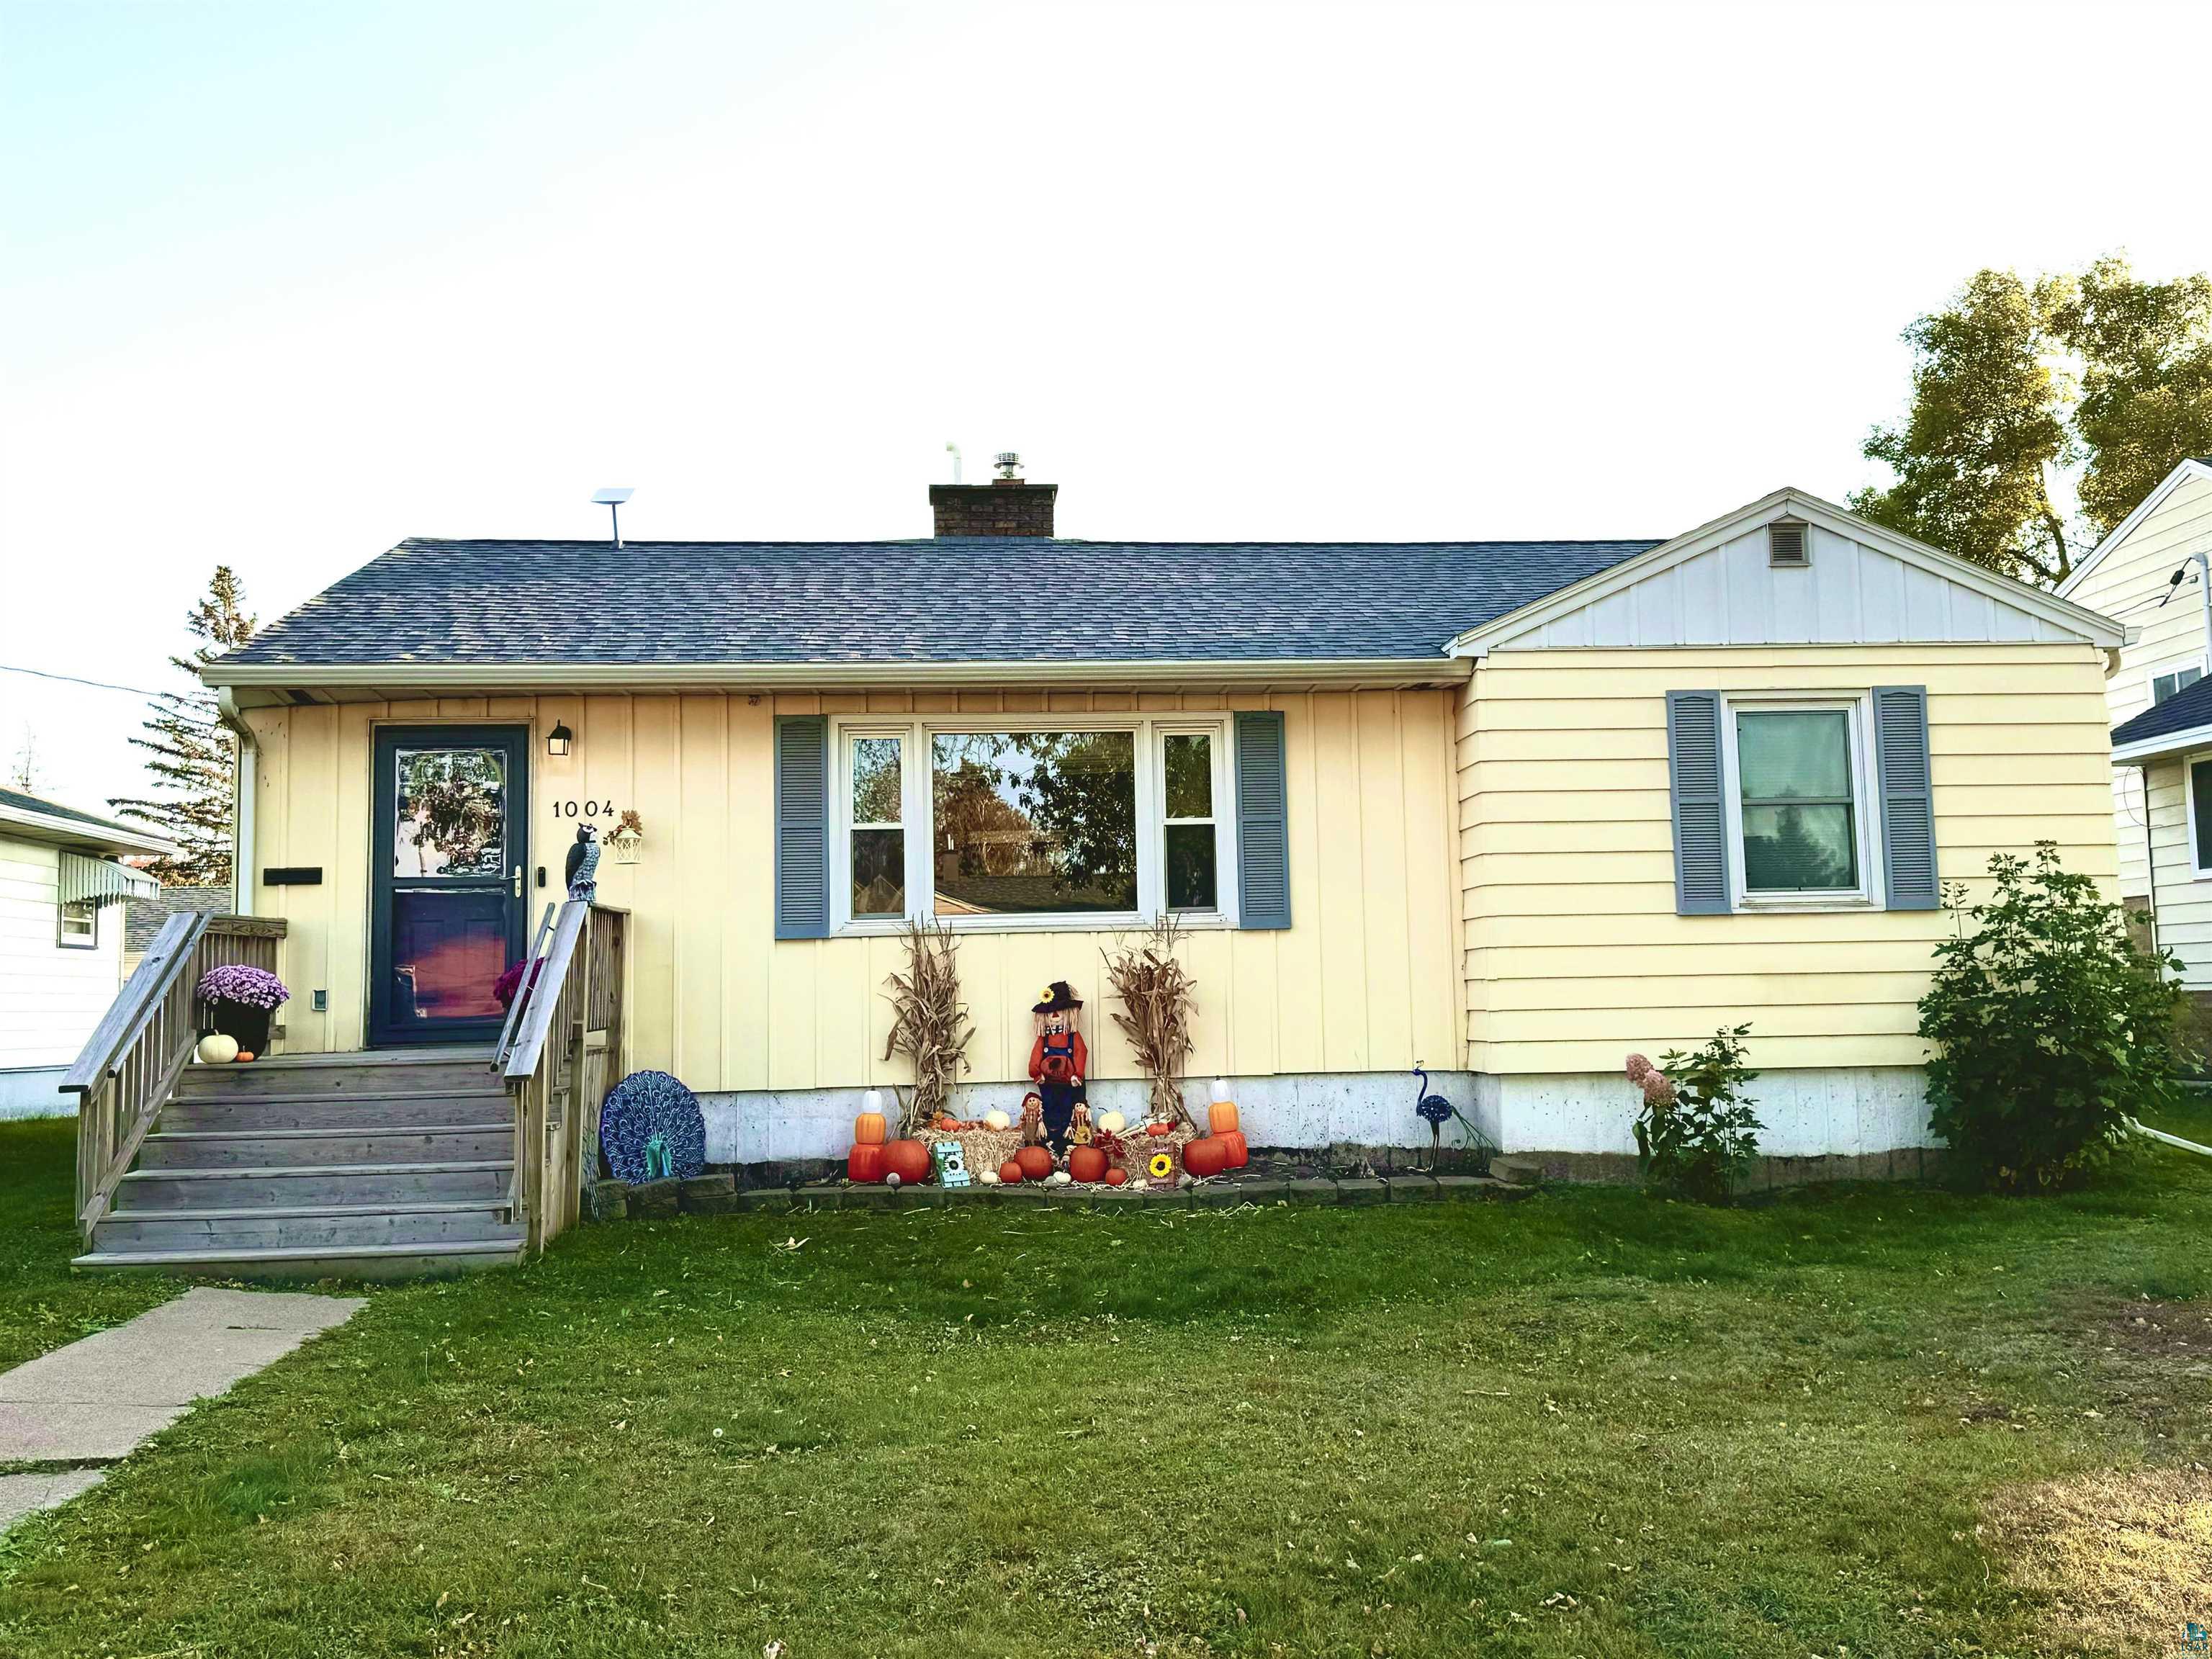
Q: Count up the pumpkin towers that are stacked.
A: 2